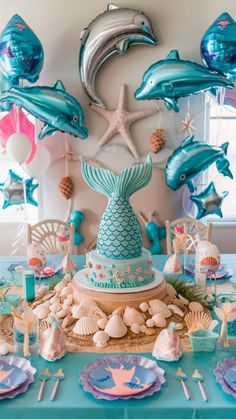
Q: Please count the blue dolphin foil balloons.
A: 3